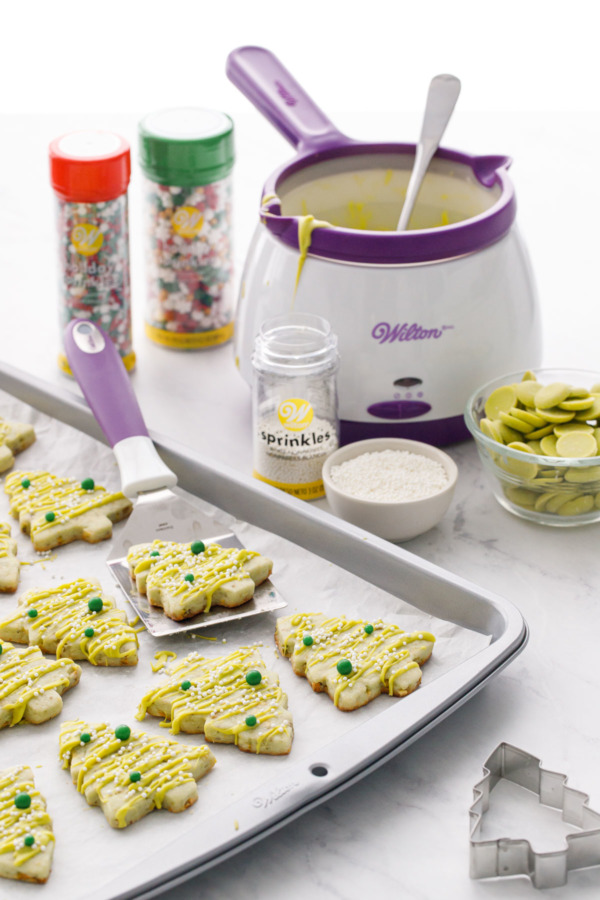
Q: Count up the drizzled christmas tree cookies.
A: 10